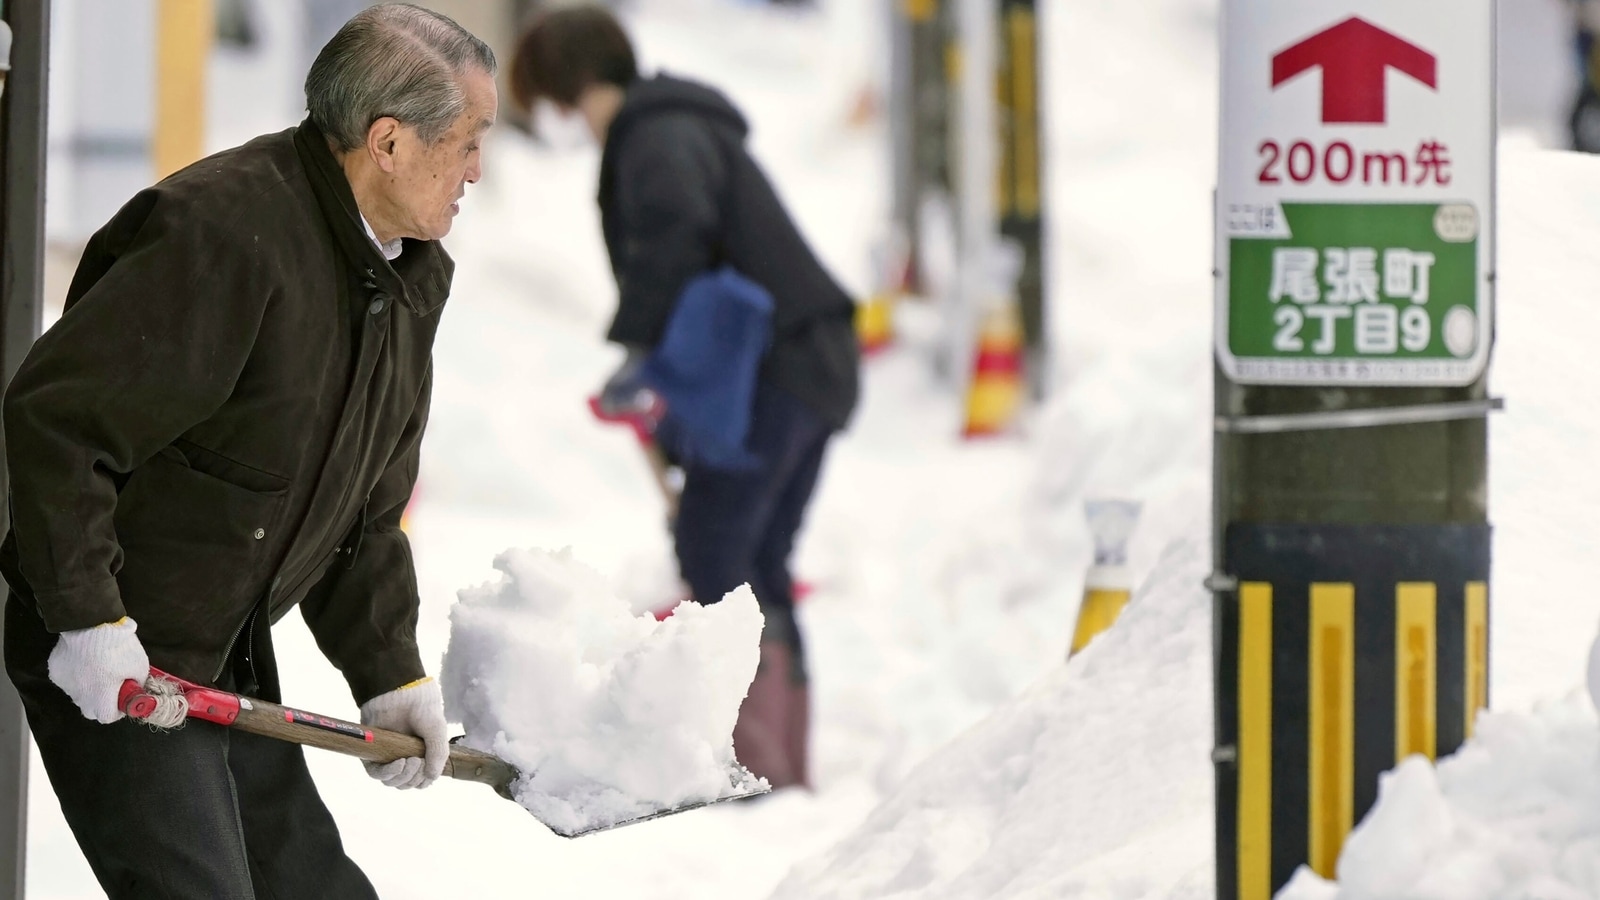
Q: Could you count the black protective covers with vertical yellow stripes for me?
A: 2